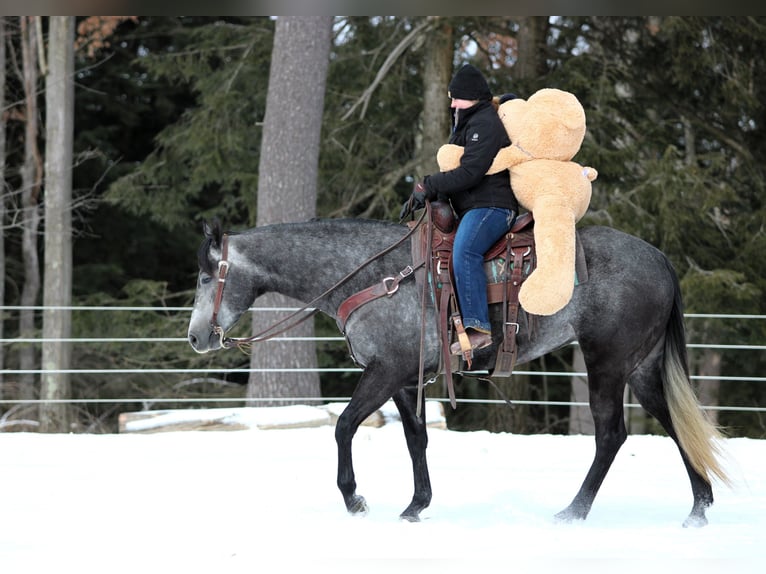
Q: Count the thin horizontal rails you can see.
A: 4